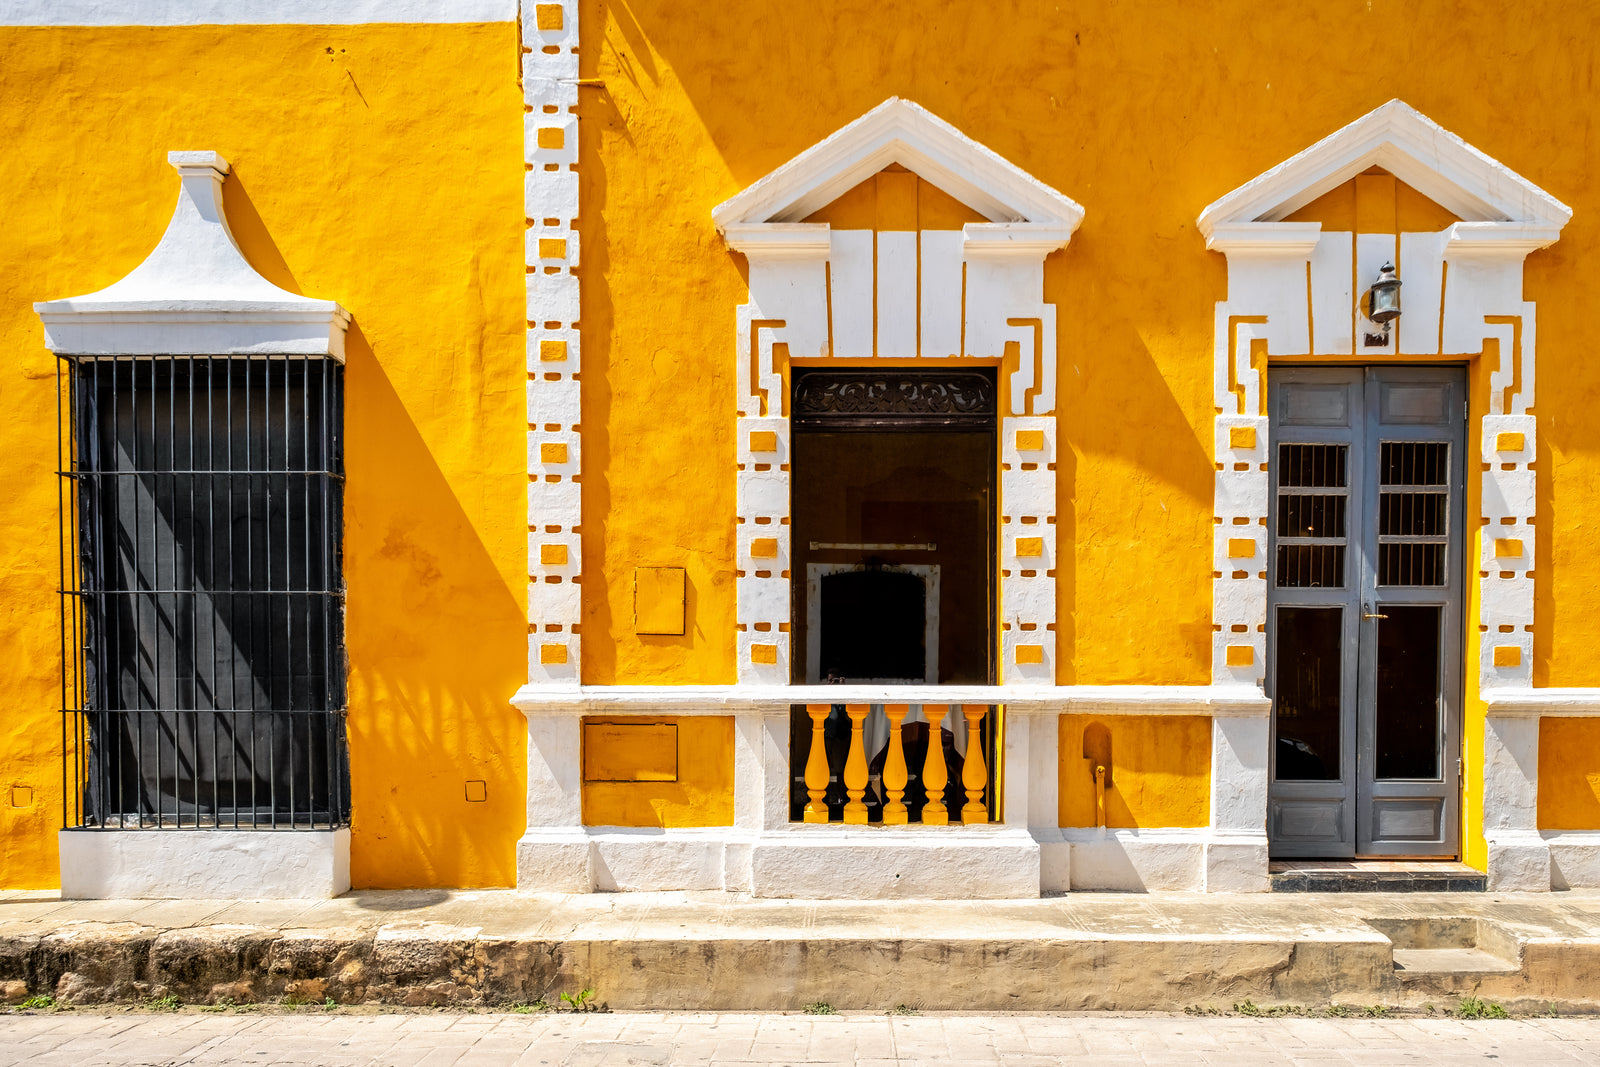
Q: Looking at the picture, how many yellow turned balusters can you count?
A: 5